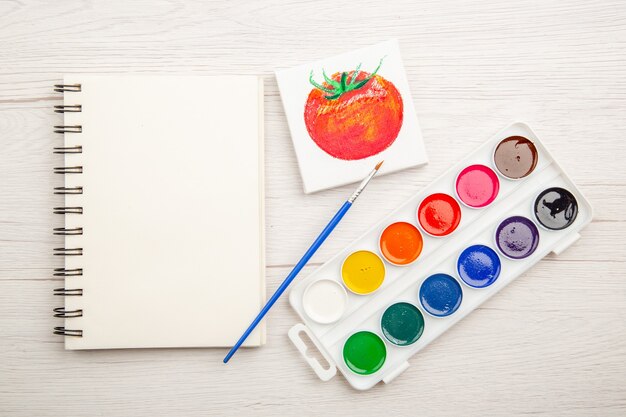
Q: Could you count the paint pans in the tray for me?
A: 12